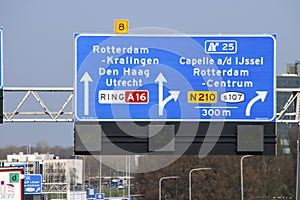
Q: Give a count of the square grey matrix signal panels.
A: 3